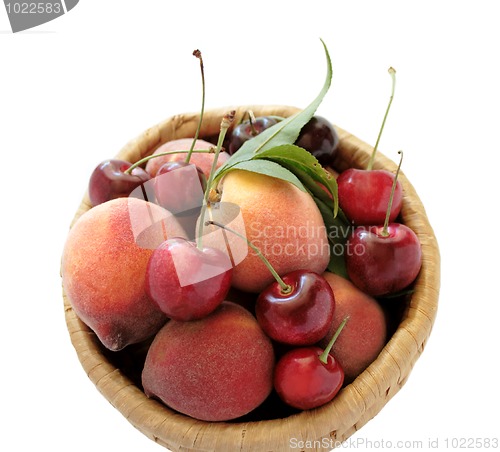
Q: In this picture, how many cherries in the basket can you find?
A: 9